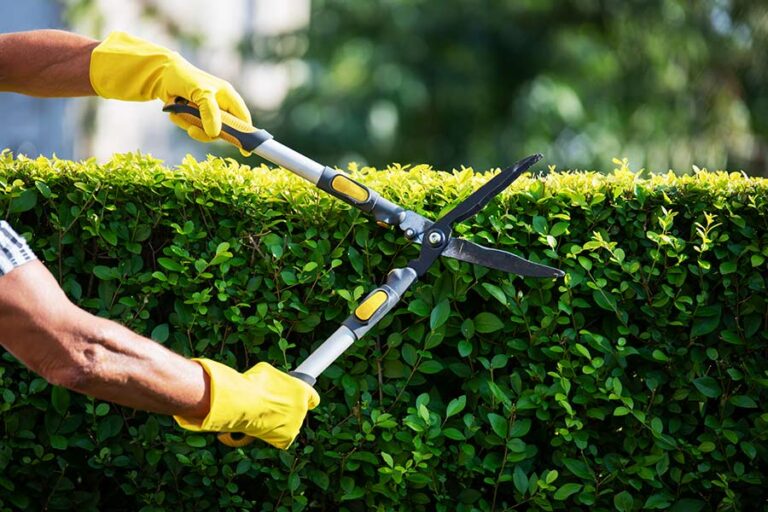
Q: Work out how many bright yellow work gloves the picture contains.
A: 2